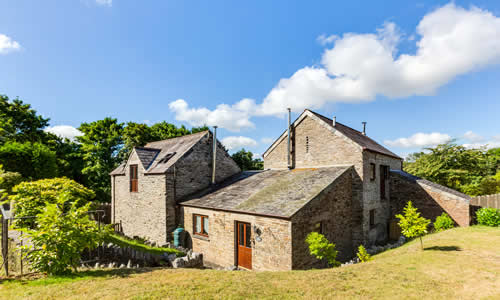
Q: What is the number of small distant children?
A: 0